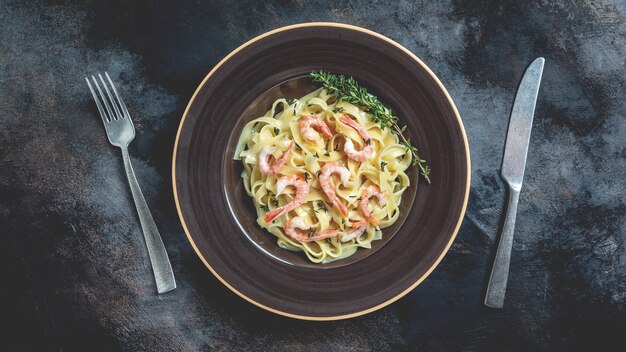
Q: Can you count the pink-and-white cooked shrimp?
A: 8